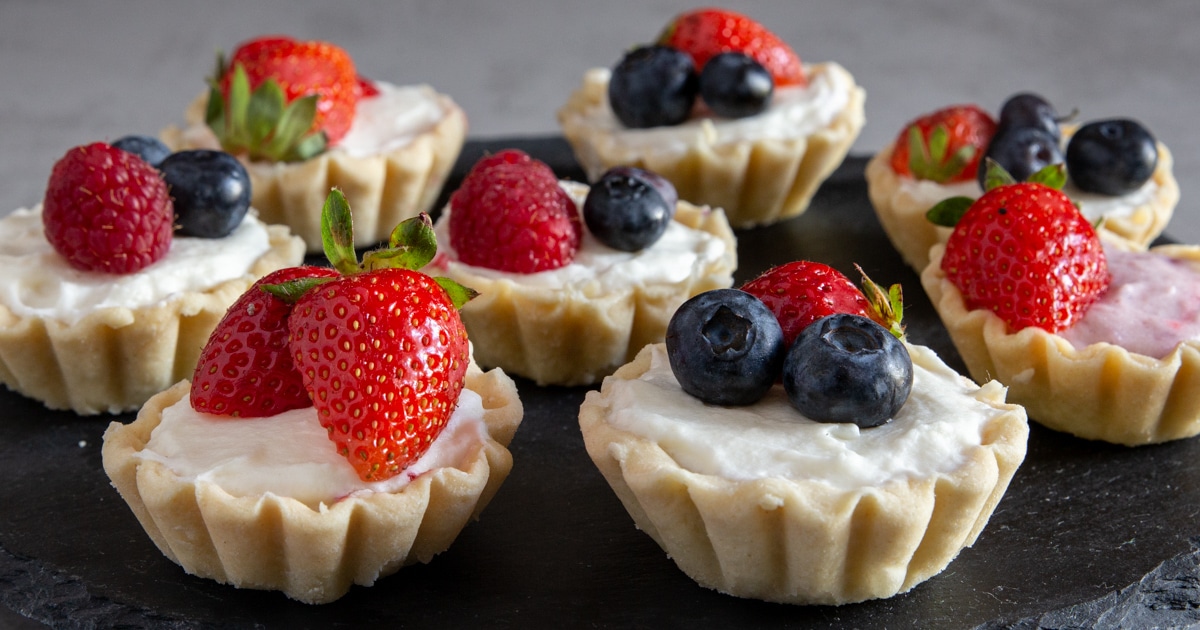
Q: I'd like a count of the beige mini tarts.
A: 8